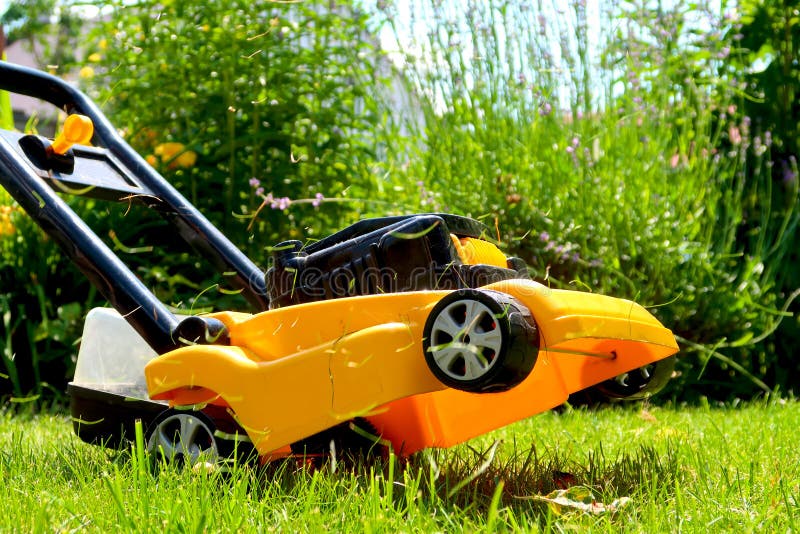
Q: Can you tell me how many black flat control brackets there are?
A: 1